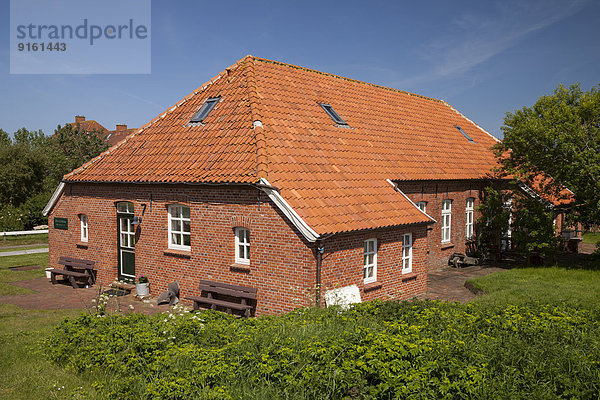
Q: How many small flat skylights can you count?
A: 3